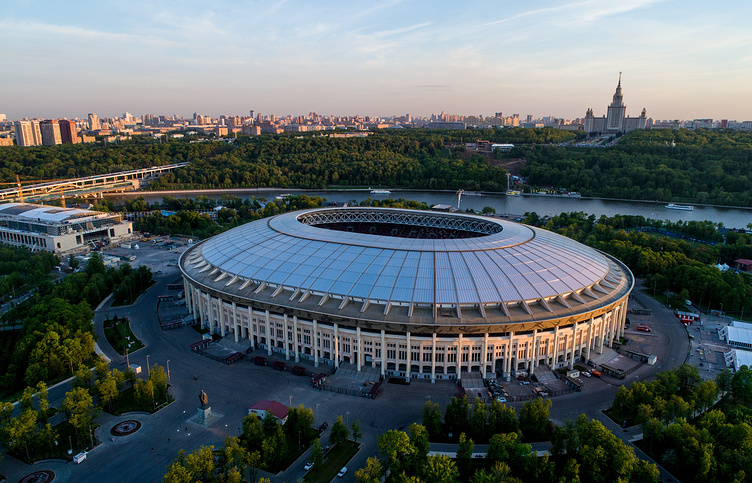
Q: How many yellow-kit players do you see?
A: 0